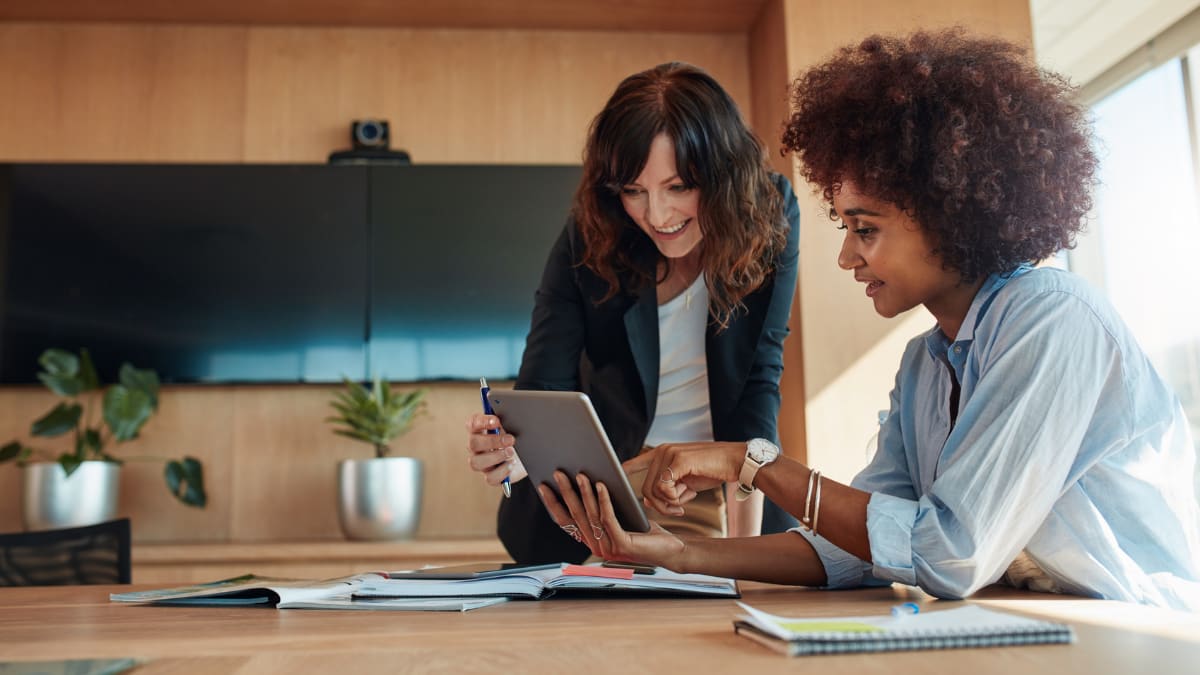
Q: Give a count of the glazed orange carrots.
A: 0